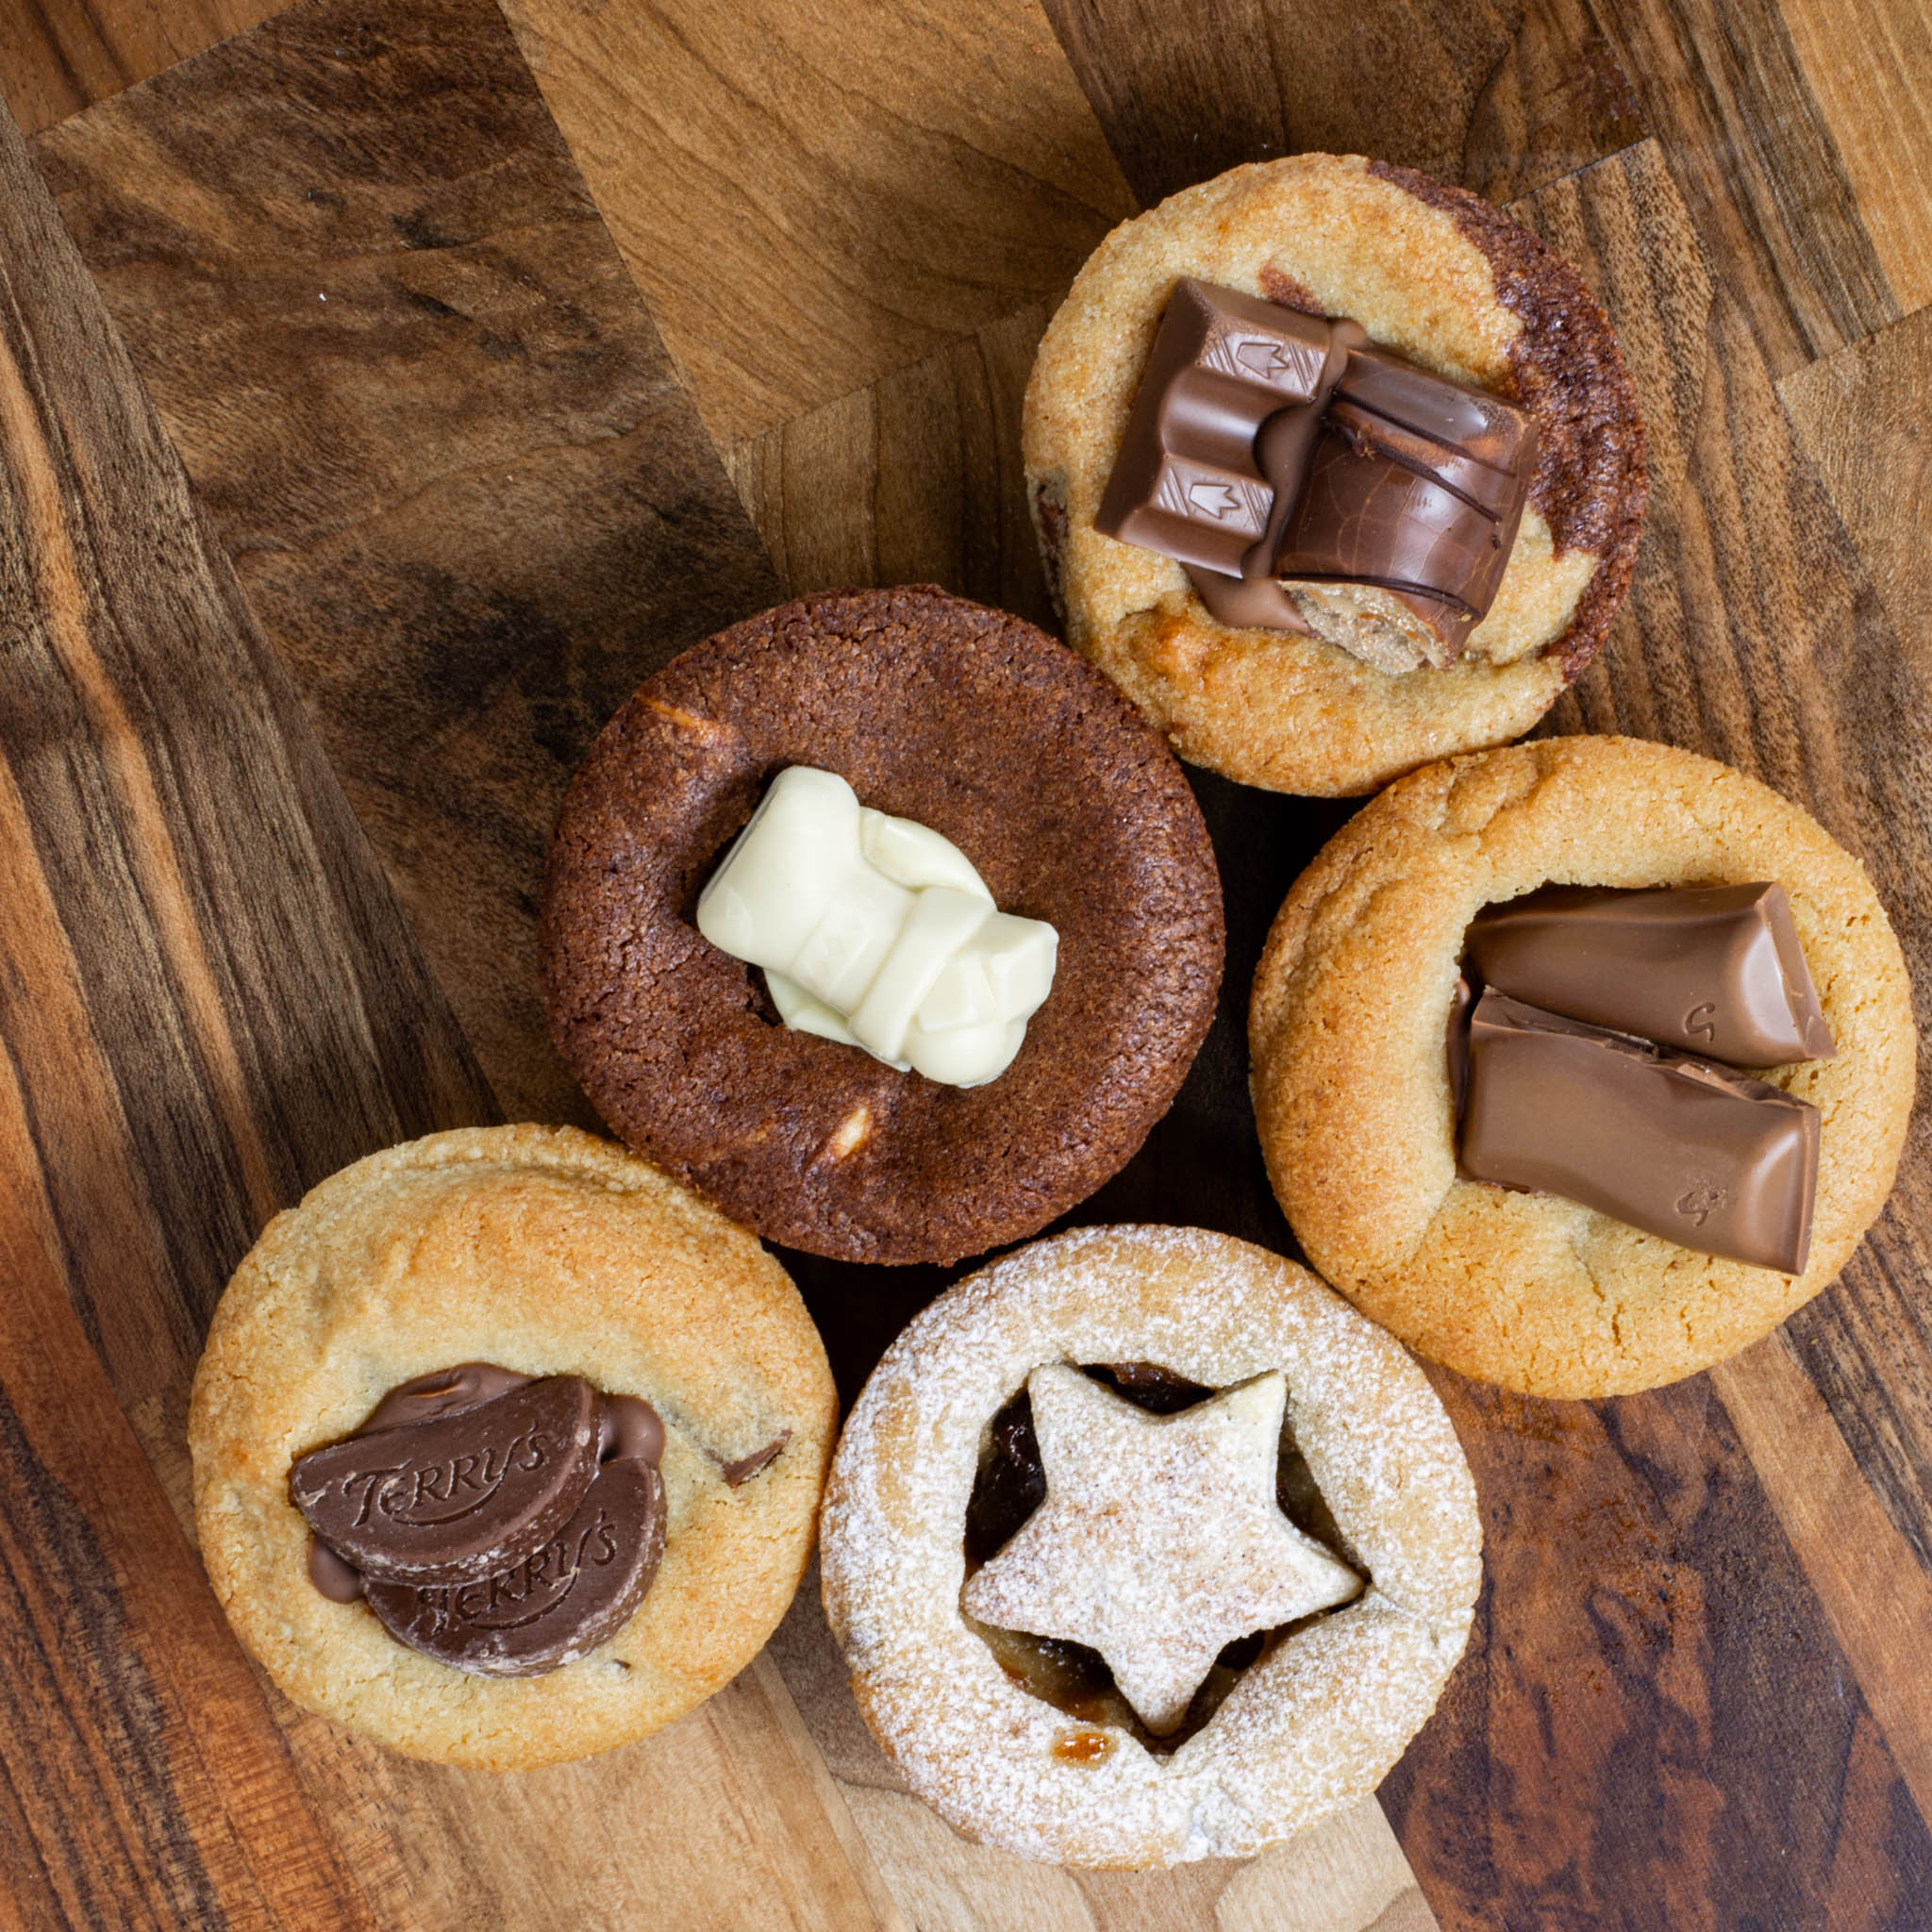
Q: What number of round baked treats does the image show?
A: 5